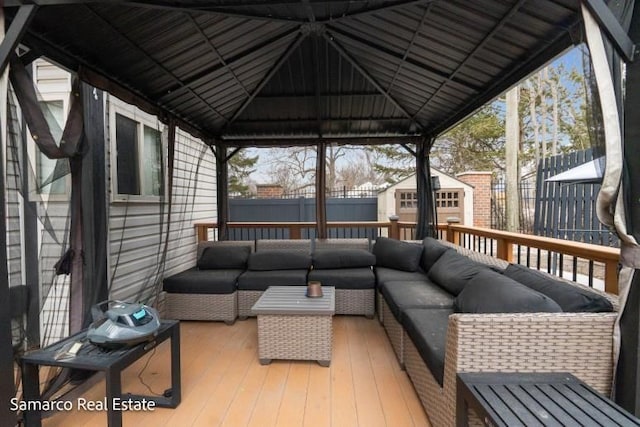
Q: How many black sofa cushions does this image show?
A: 14